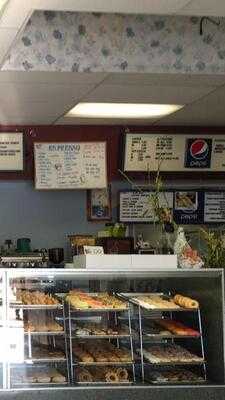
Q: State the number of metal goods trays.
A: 12